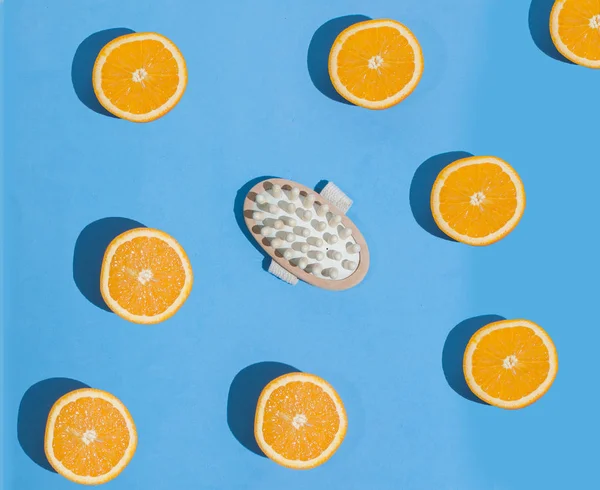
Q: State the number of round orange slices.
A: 8